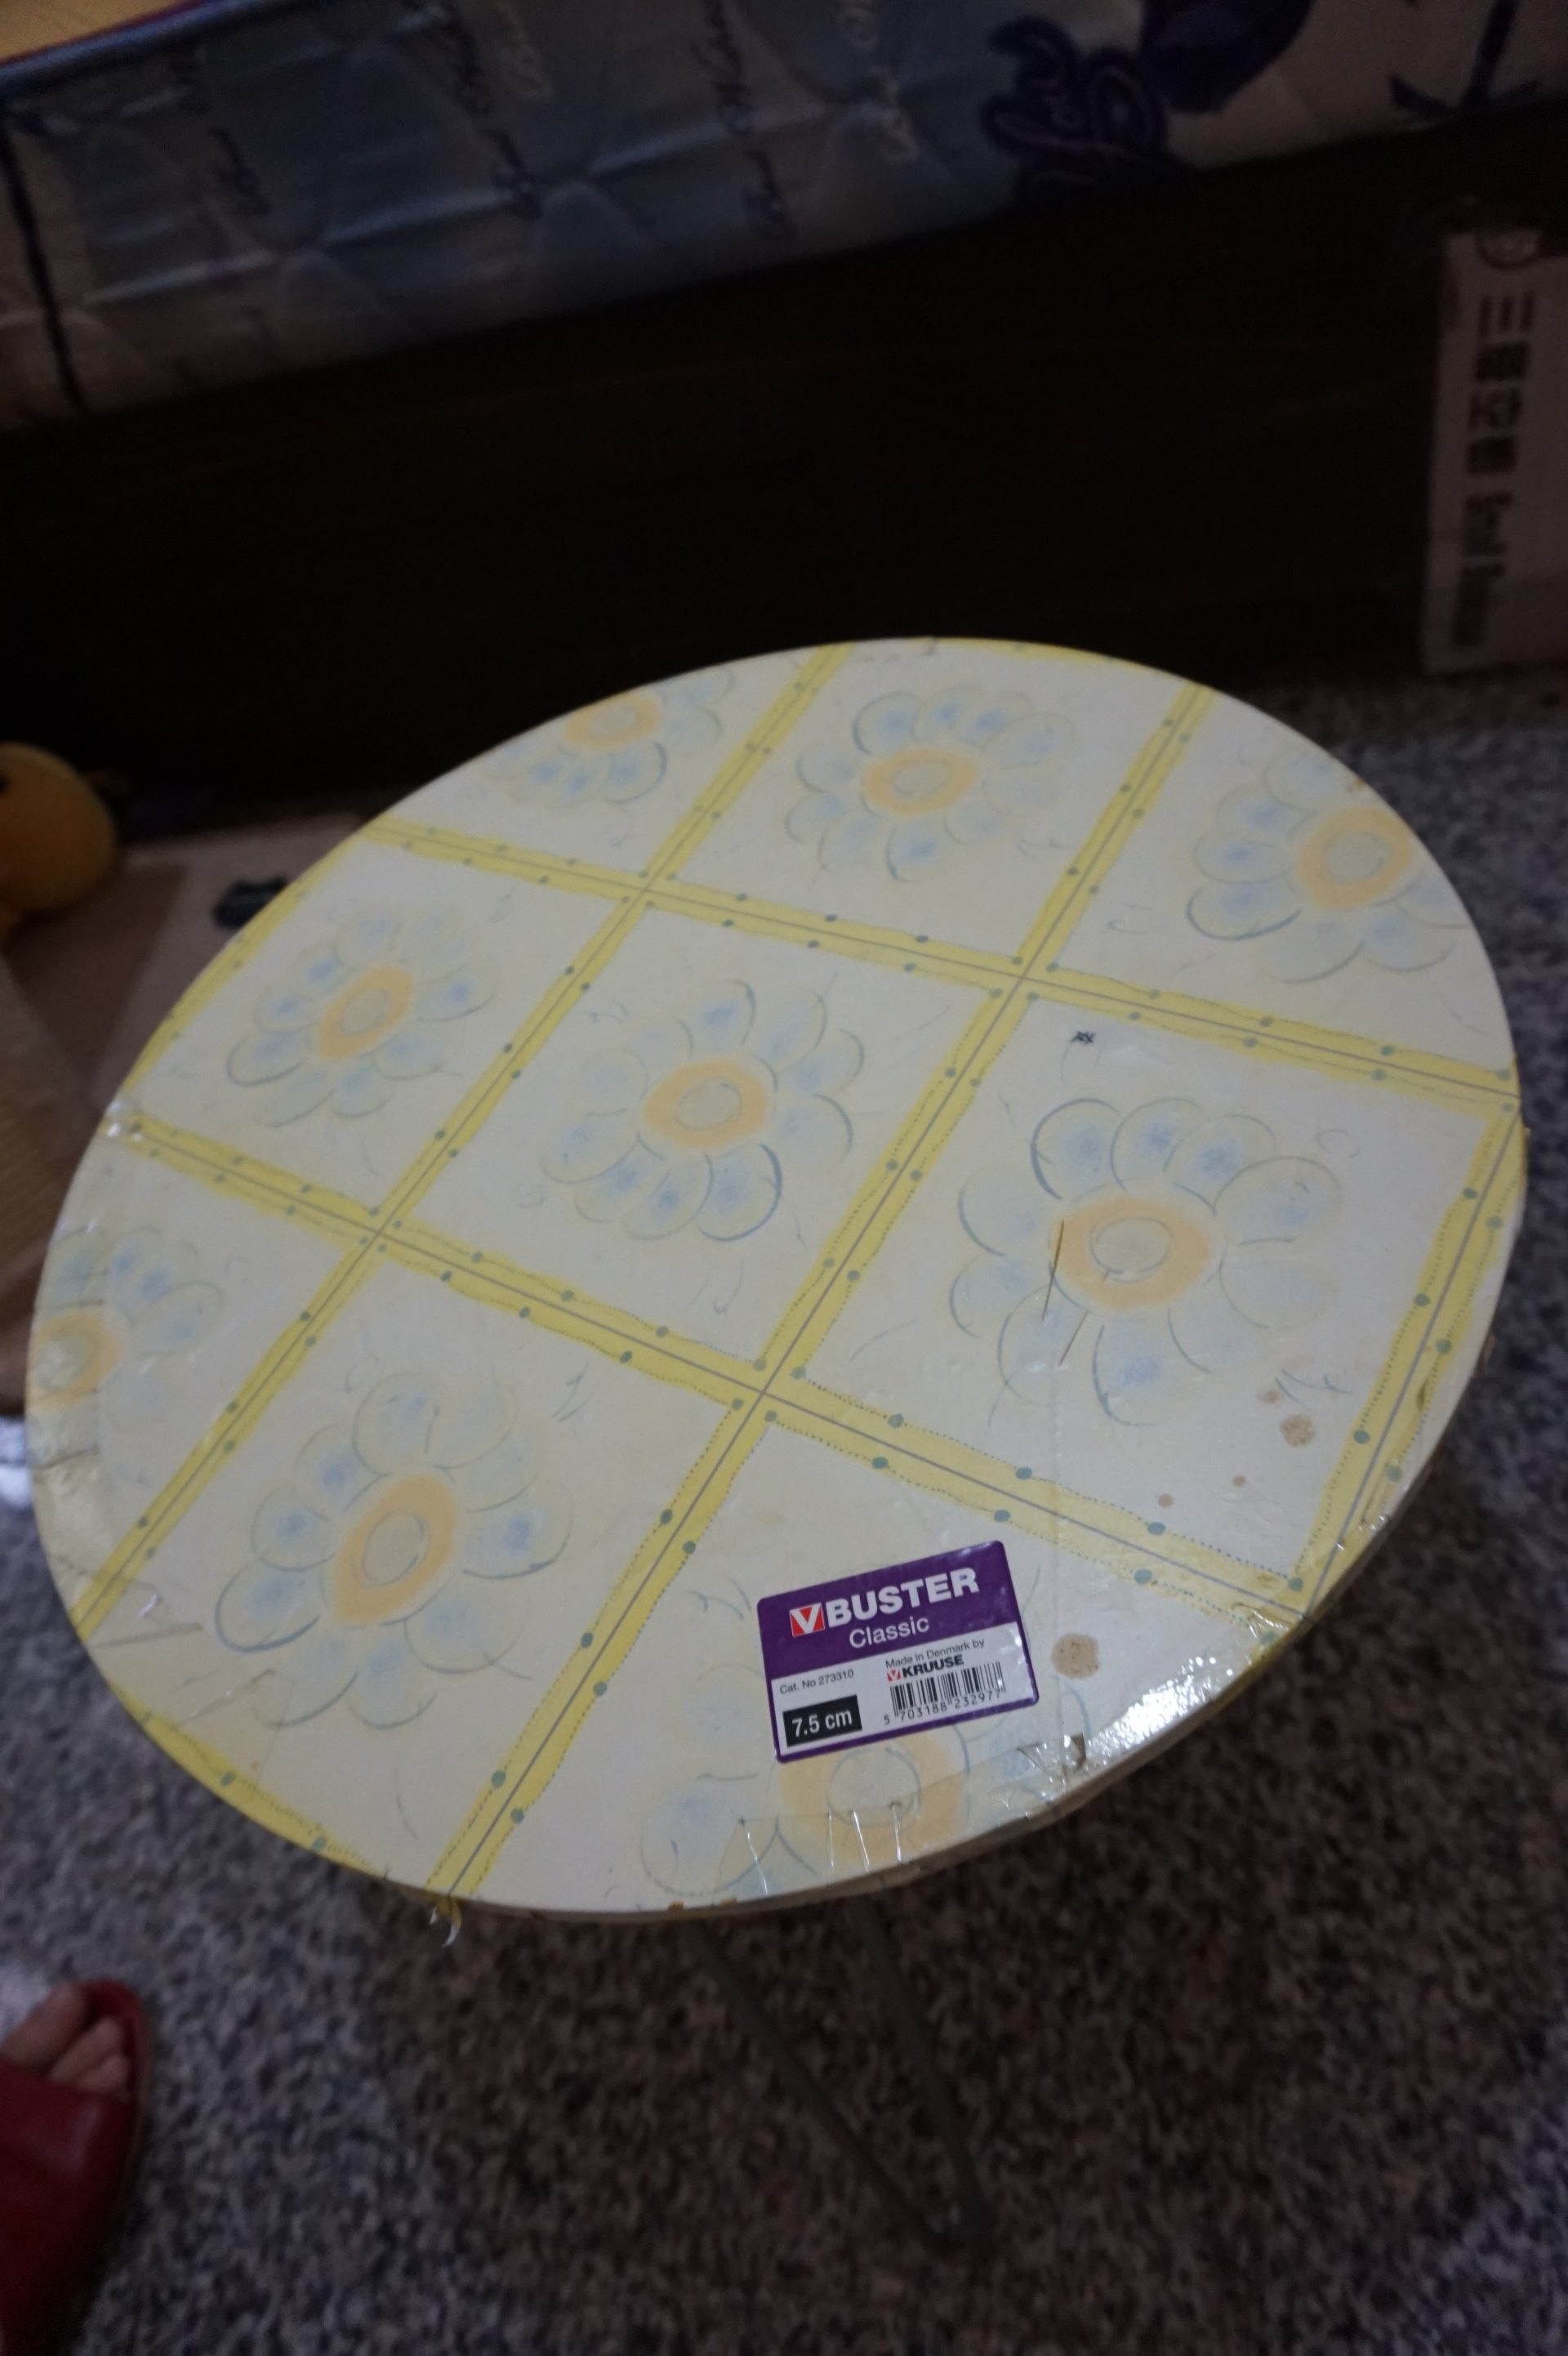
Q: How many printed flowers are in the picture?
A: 9